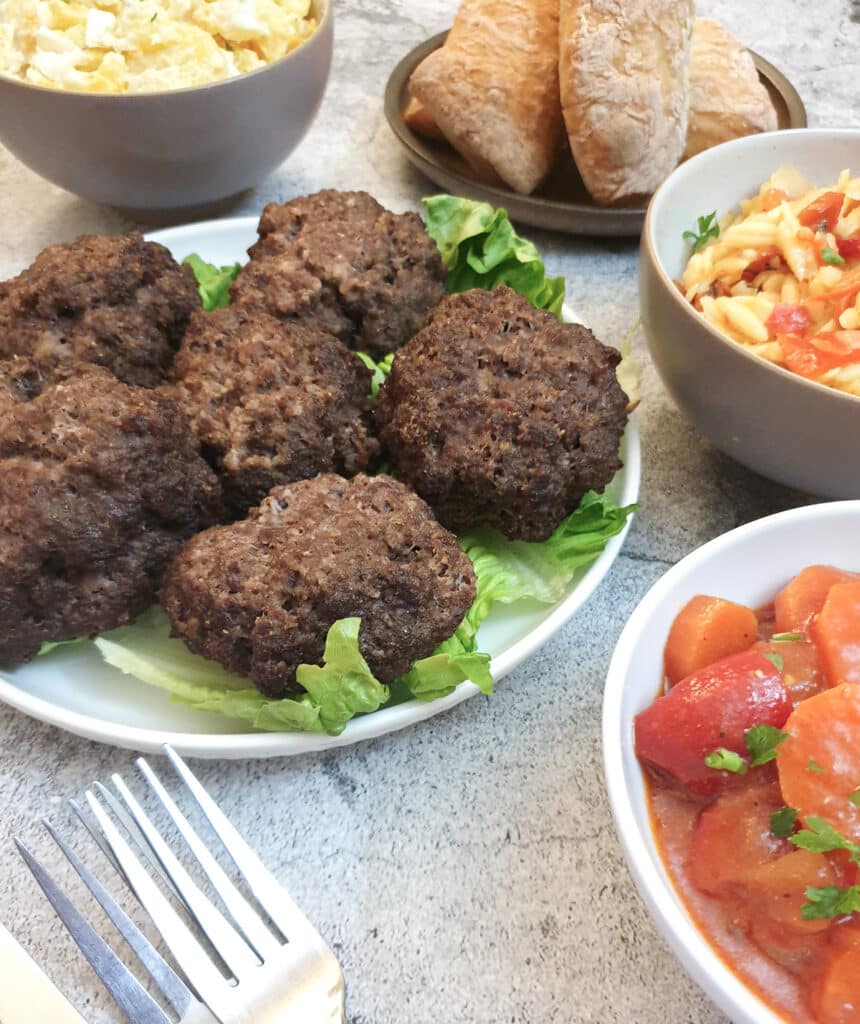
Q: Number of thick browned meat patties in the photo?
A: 6